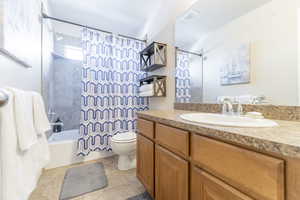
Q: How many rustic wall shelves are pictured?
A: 2